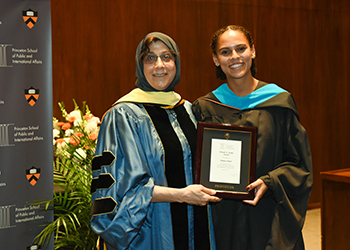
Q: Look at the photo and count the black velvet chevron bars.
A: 3